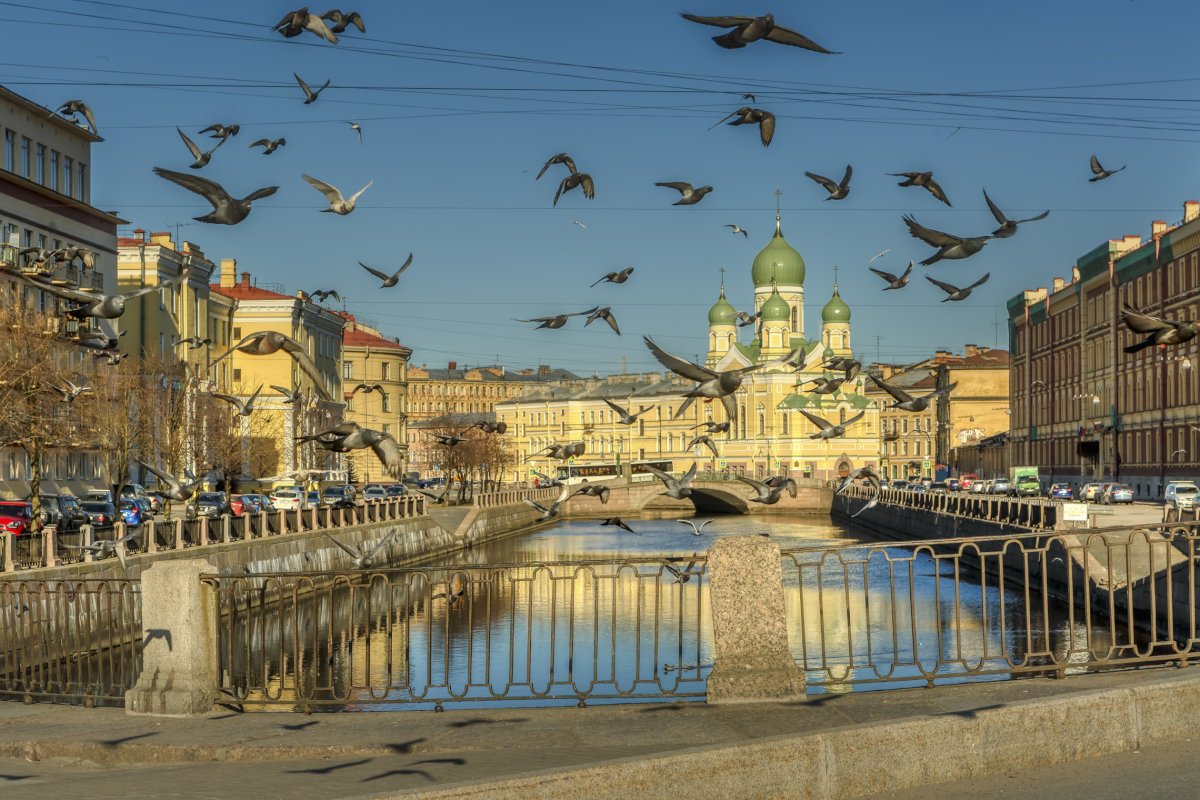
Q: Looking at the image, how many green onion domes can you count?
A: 4